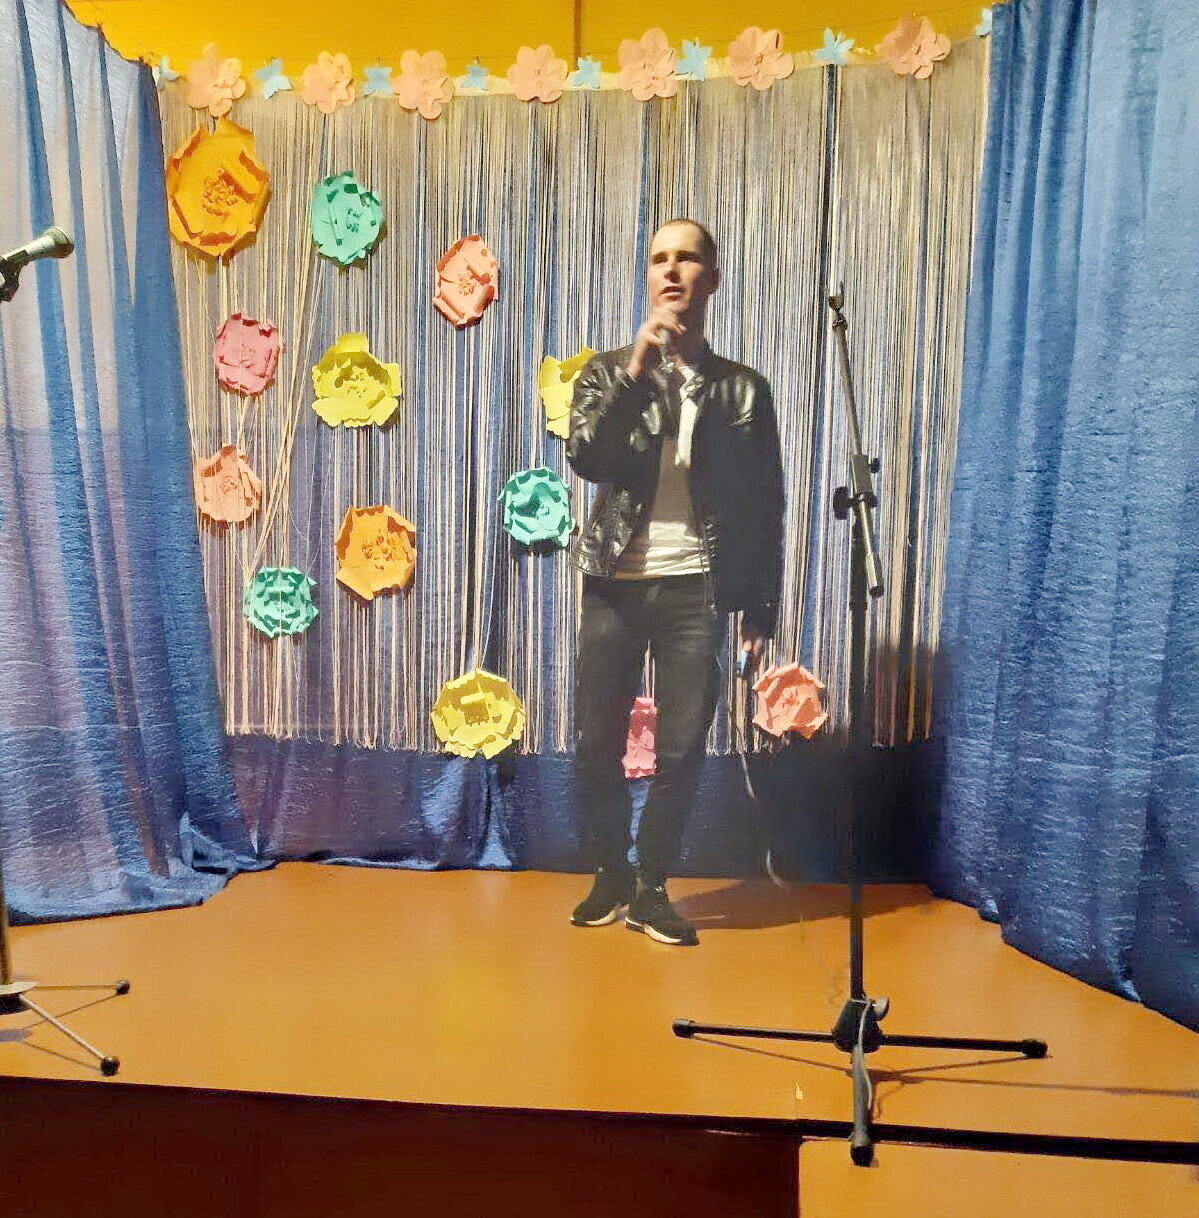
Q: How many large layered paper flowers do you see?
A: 13